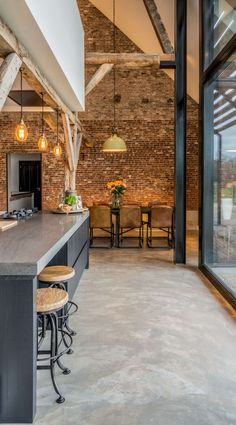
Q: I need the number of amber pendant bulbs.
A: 3